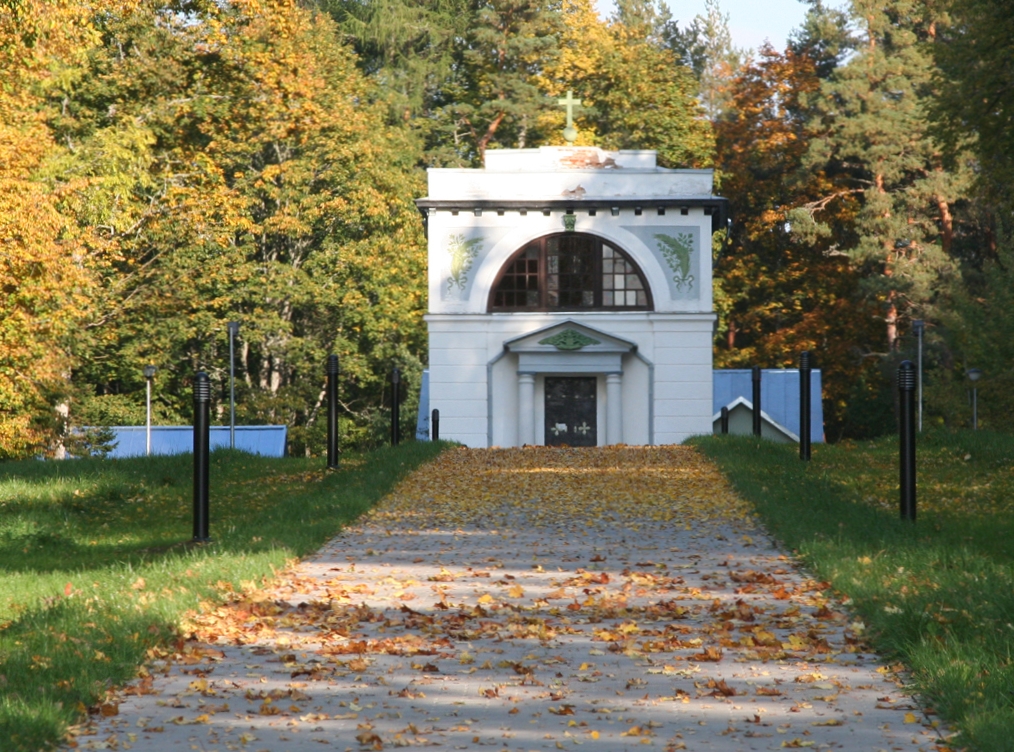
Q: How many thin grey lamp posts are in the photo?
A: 4